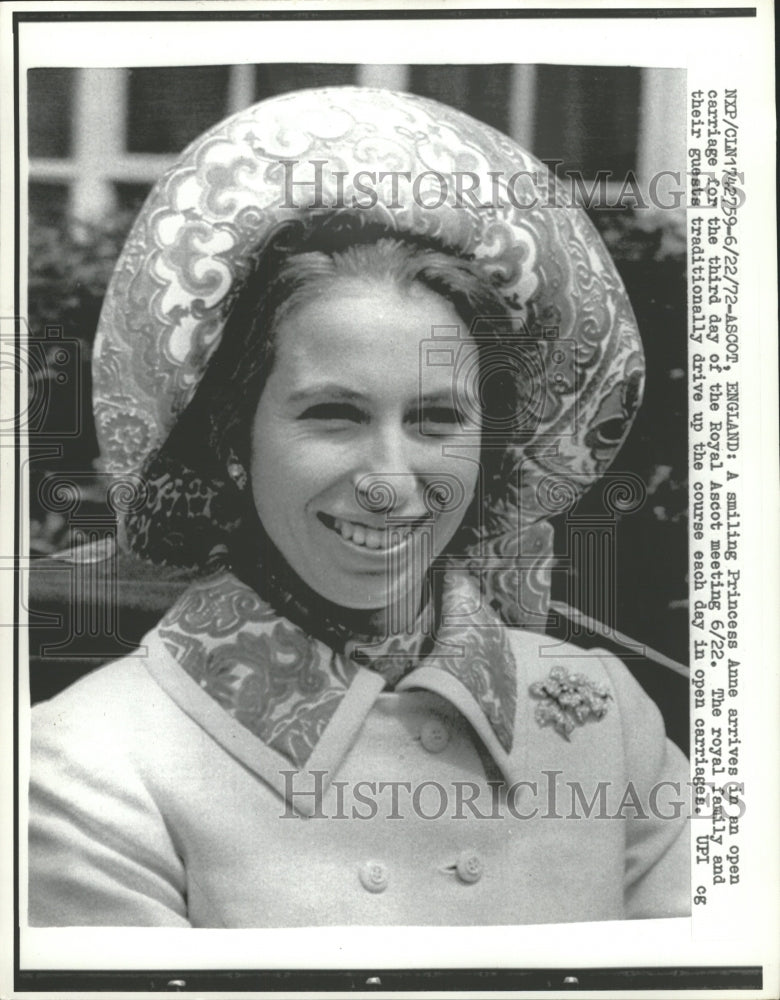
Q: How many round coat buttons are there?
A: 3